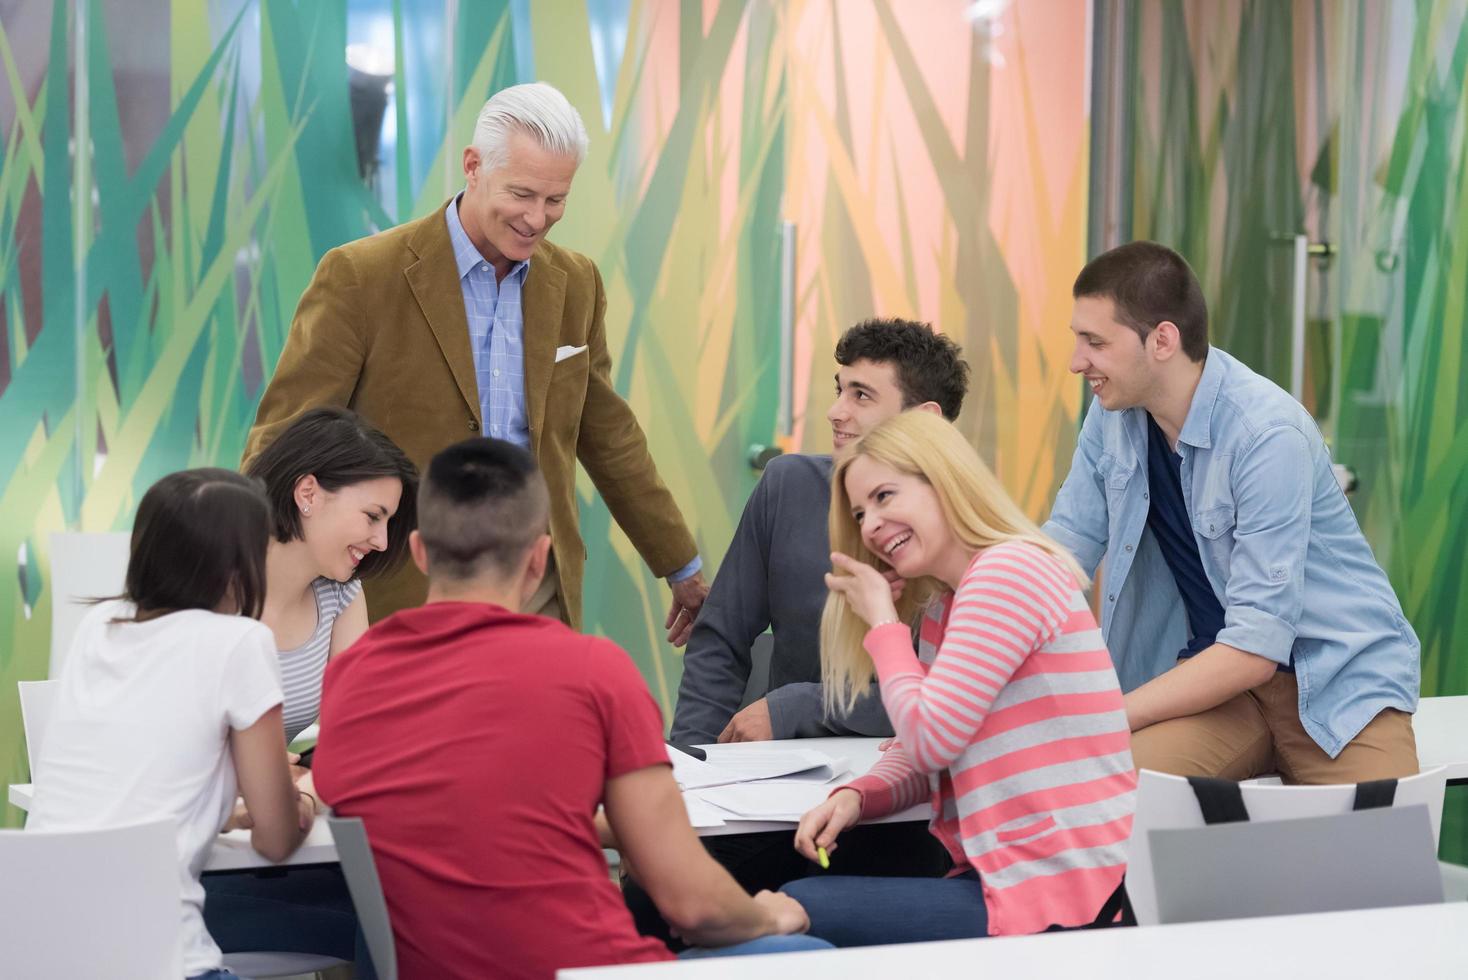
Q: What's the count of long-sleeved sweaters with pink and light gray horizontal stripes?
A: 1